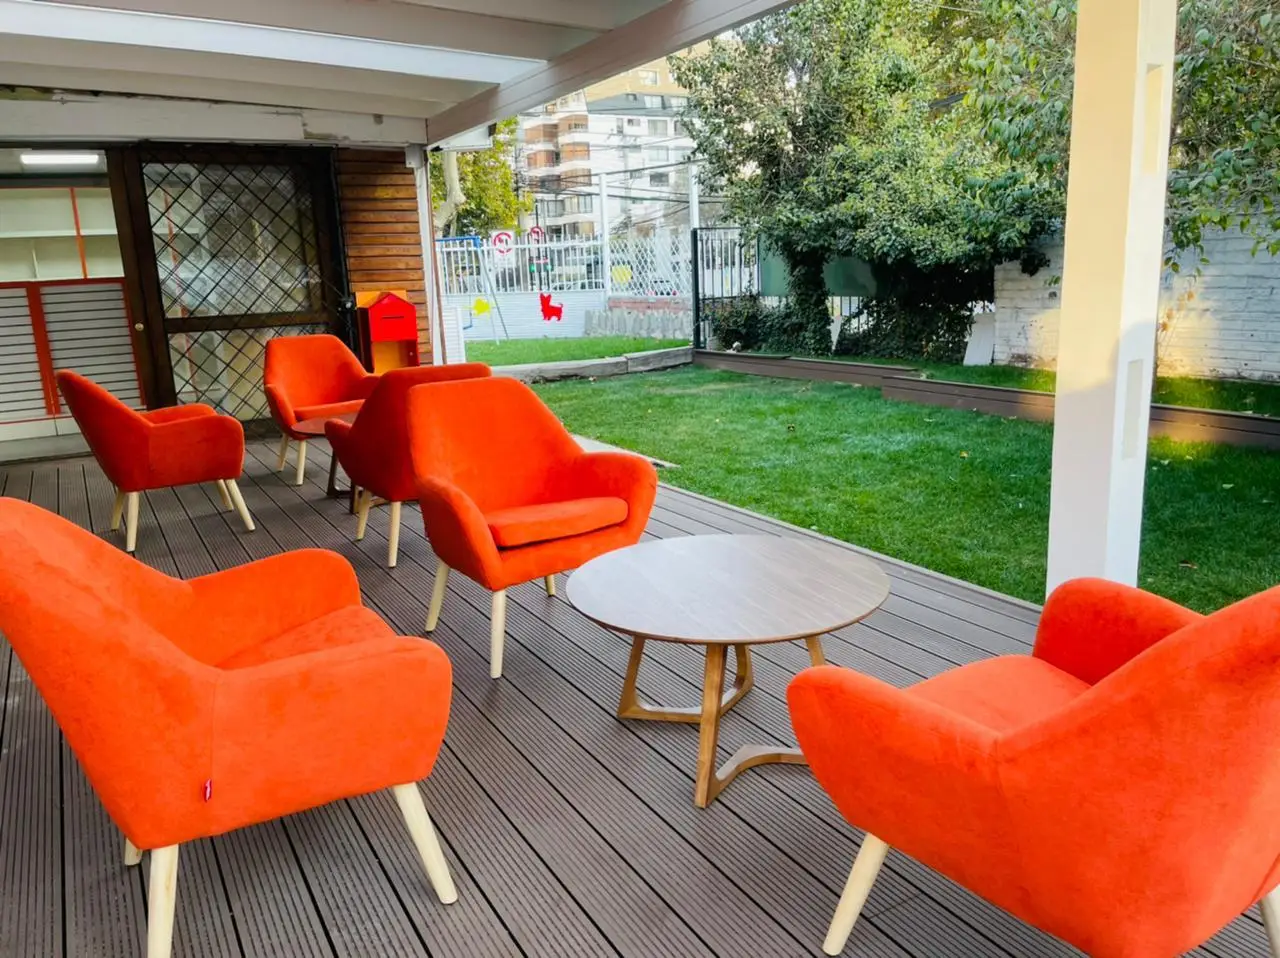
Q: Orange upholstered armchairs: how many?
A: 6